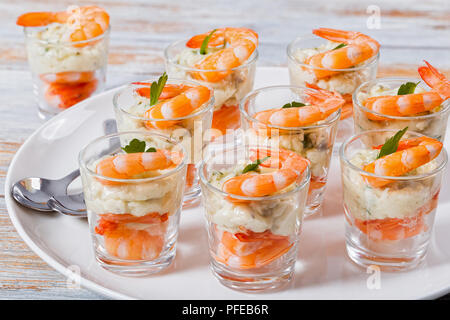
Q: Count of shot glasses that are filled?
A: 9